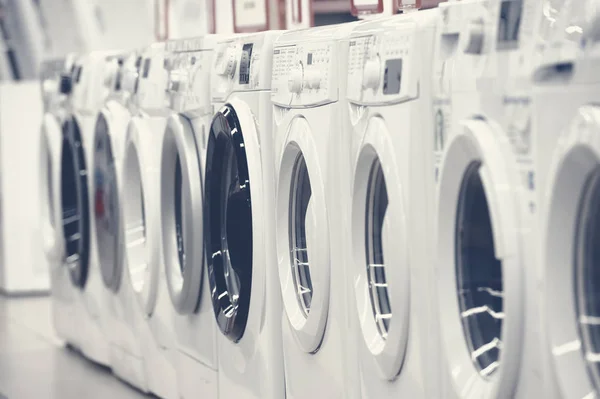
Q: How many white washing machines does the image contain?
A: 10